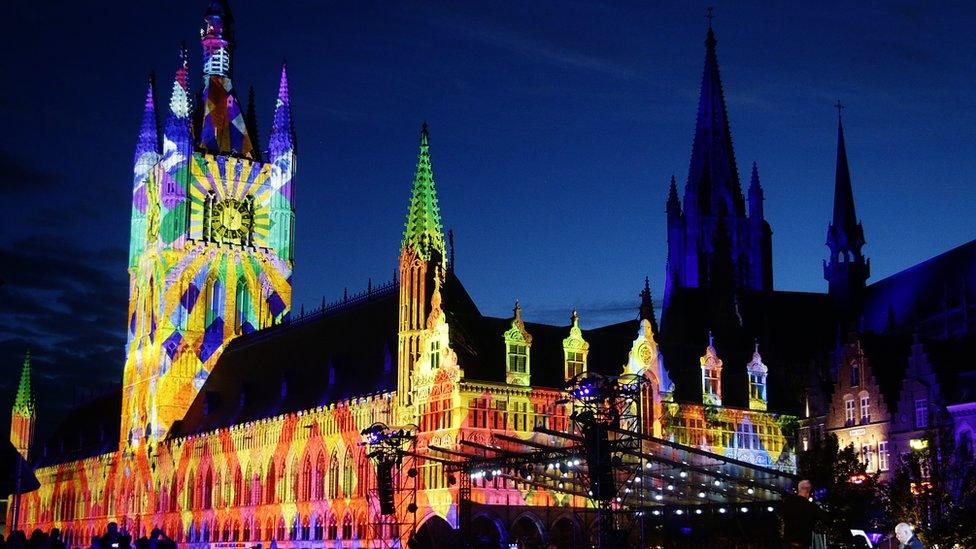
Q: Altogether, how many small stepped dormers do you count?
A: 4